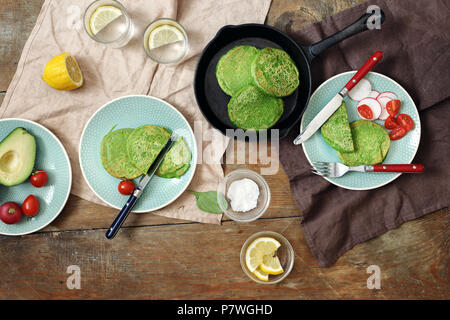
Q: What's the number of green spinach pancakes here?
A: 8